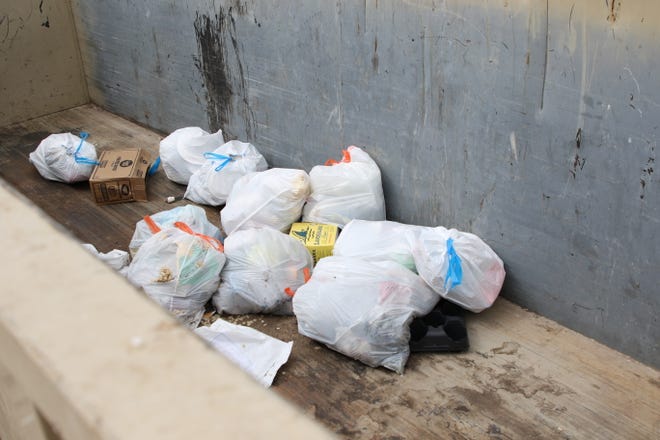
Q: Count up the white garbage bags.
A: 11